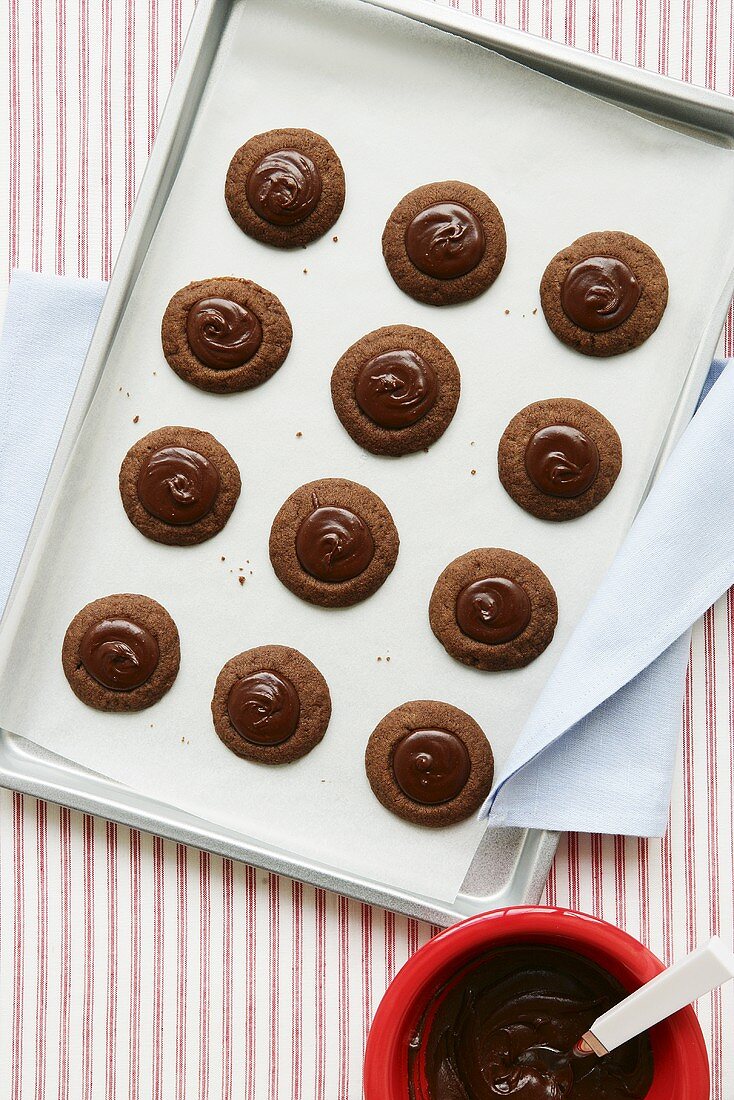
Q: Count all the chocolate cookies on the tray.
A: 12